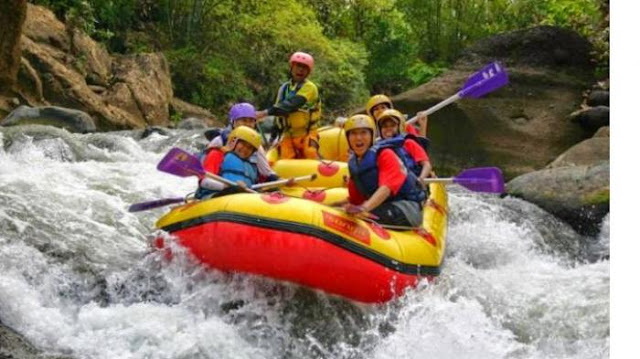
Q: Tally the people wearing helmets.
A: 6